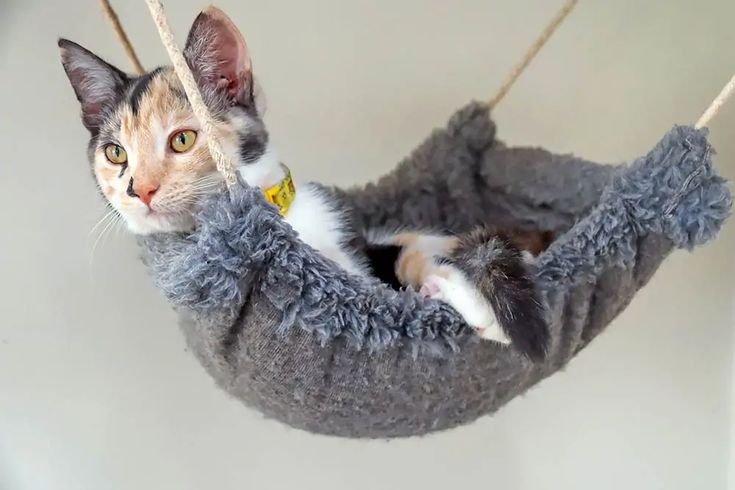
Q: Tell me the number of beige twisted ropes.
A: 4